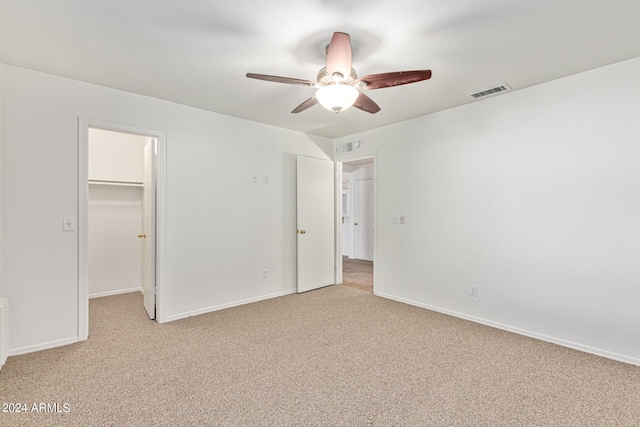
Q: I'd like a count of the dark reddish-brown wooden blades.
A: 5